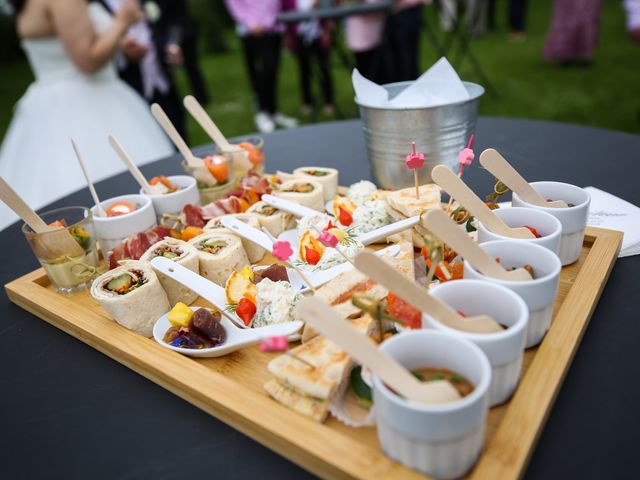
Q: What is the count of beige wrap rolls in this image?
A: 7